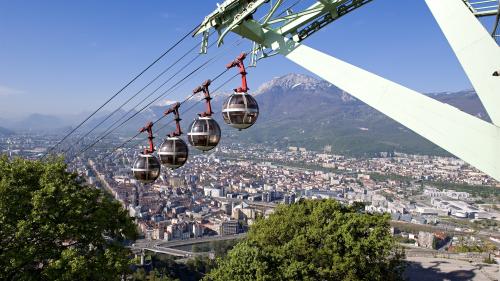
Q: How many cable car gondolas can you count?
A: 4